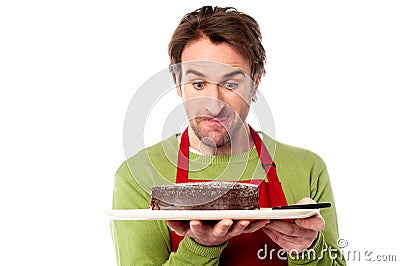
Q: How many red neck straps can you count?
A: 2